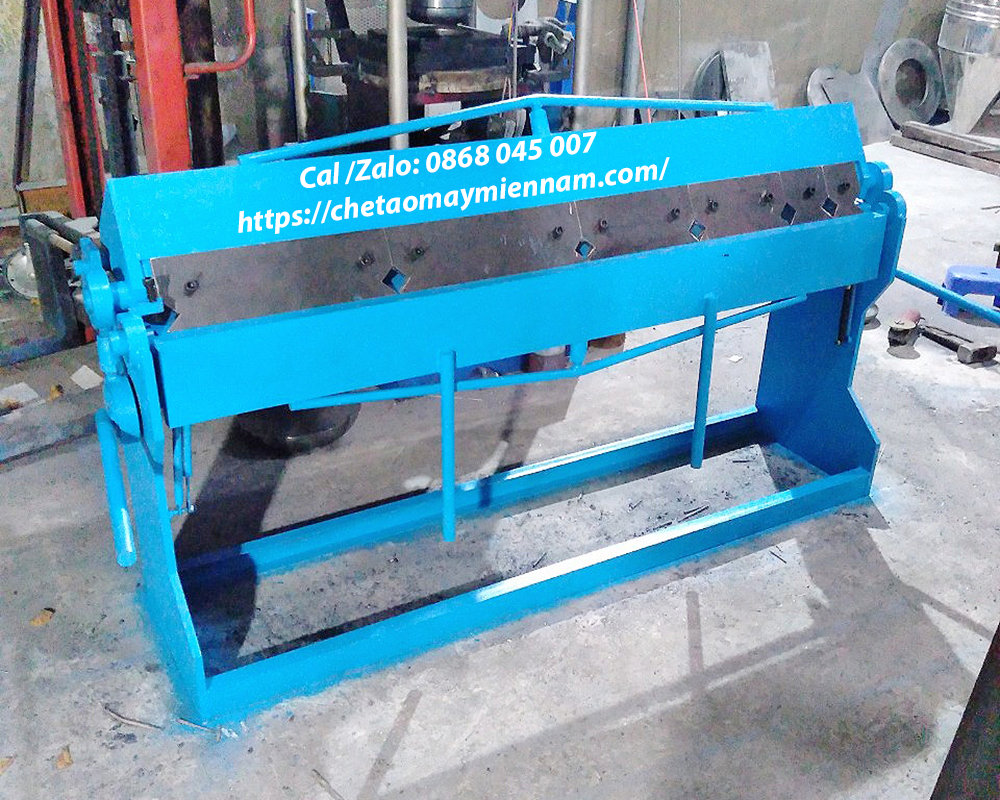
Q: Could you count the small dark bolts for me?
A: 10